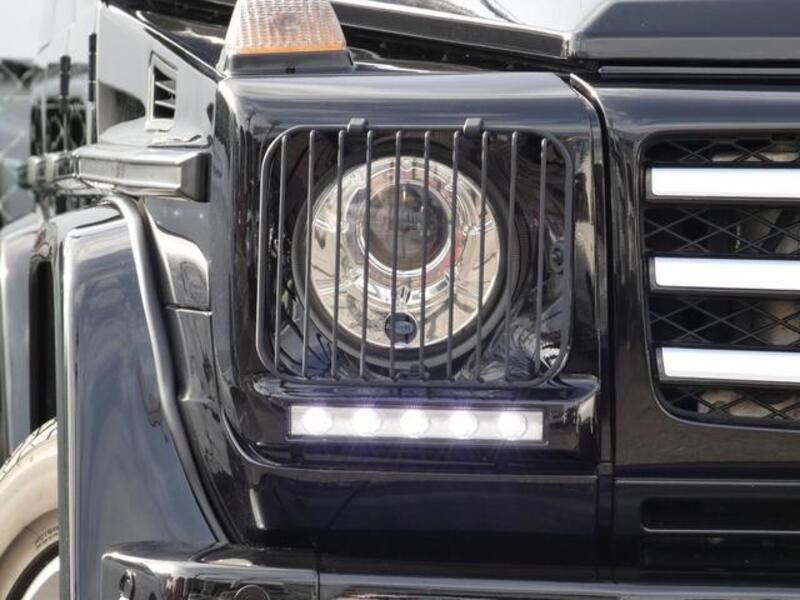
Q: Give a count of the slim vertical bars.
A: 10